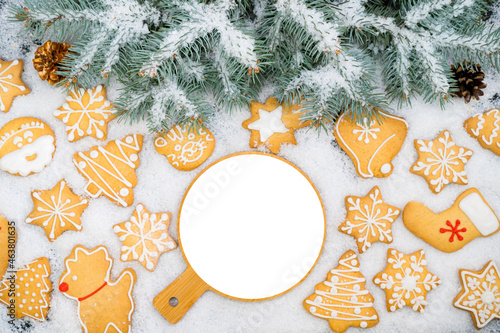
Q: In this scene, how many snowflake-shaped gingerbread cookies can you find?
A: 8